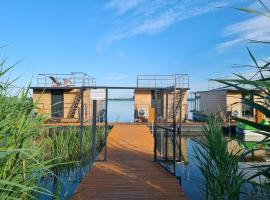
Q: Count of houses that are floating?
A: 3